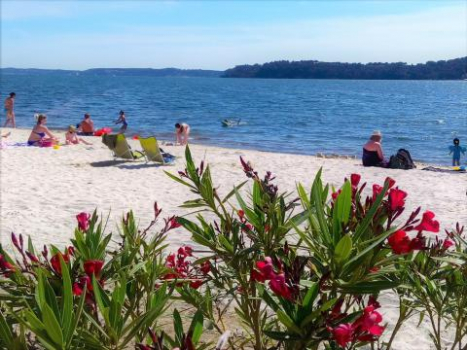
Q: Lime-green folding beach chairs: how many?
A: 2